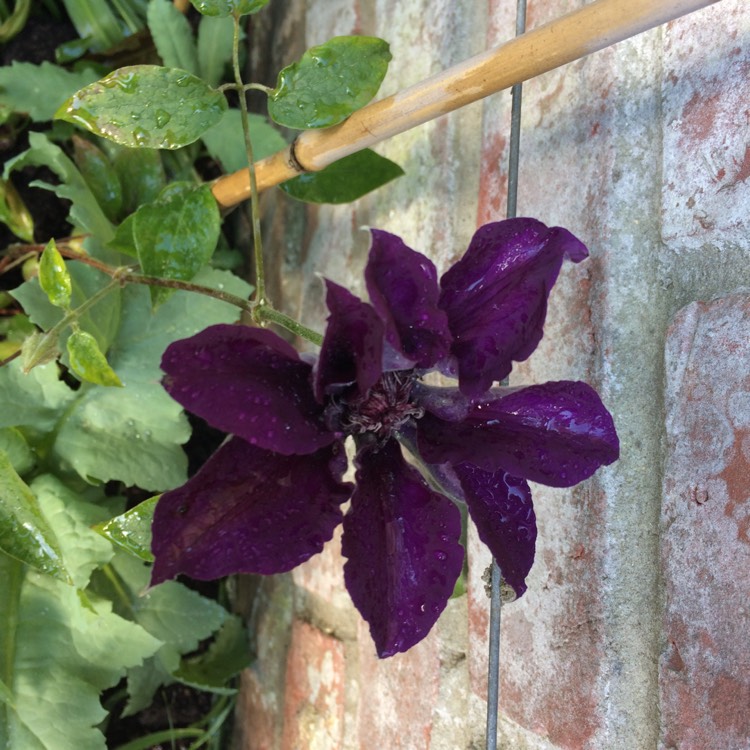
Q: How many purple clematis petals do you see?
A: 8